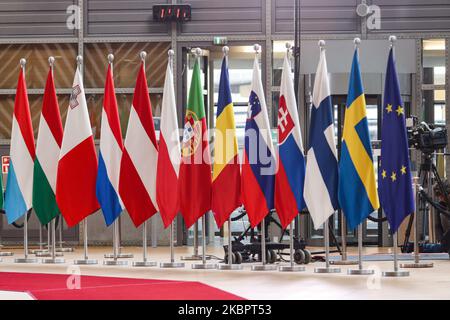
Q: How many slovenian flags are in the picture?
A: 1